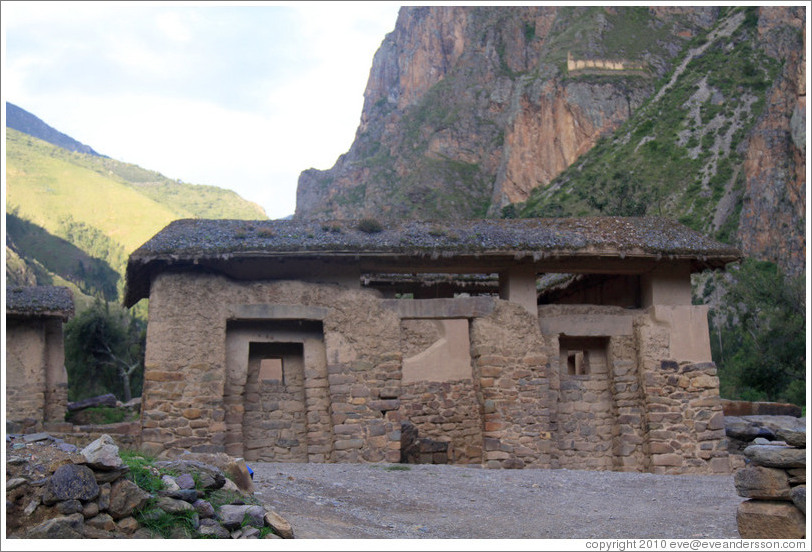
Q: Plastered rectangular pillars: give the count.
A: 2